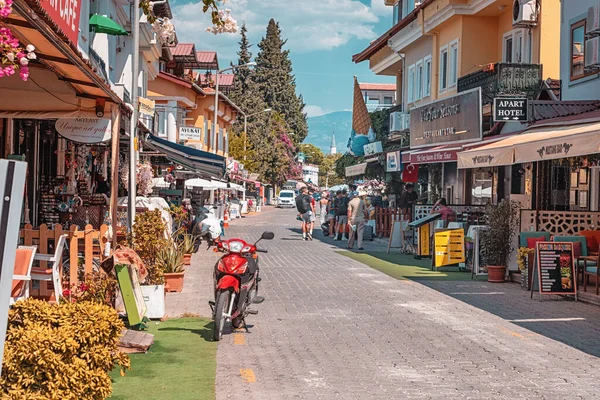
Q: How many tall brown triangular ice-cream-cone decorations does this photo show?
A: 1